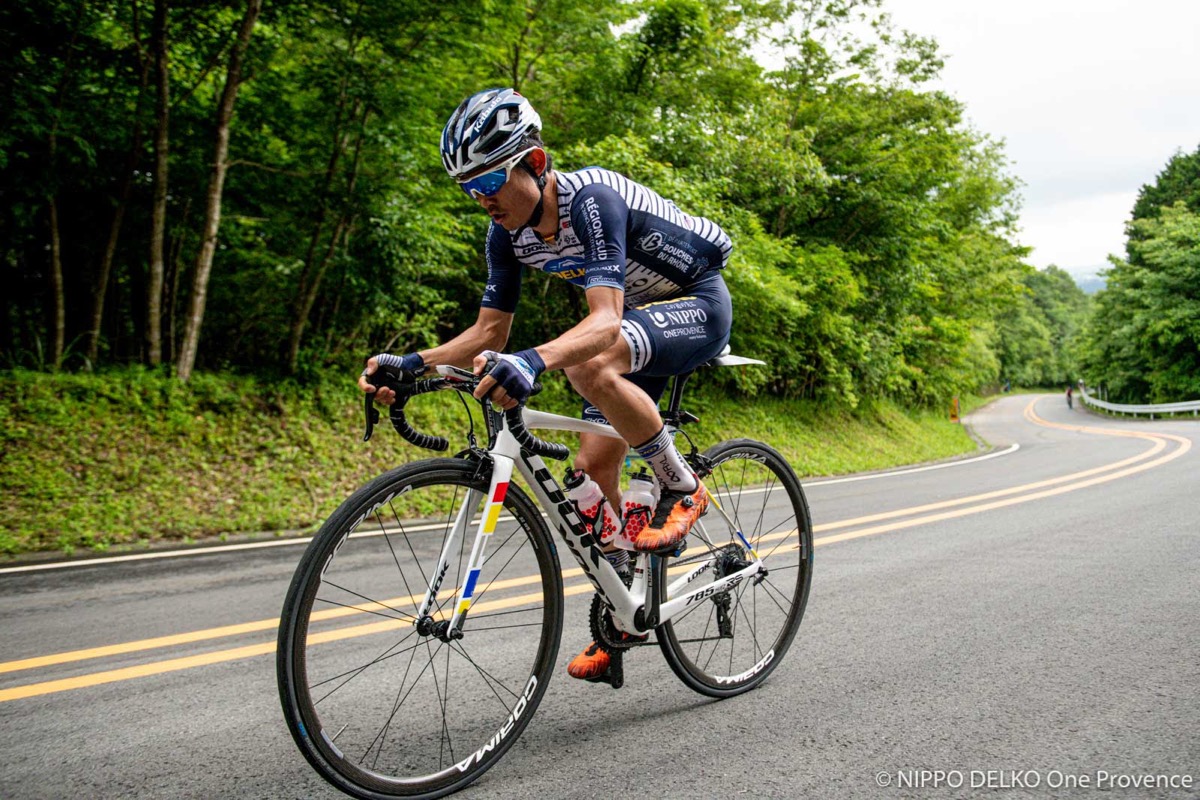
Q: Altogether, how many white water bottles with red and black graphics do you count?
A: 2